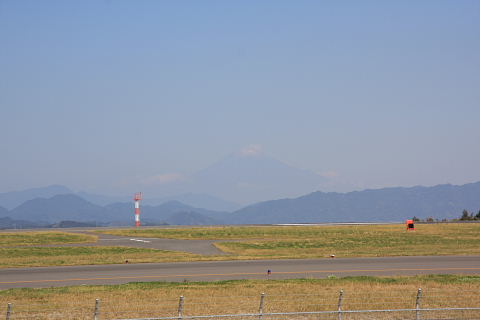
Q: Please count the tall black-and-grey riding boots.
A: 0